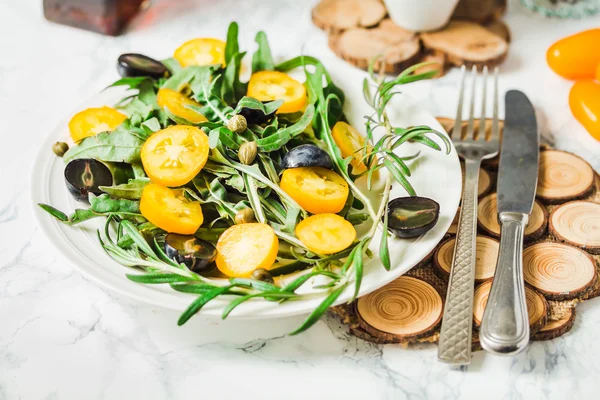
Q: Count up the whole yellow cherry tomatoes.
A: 2